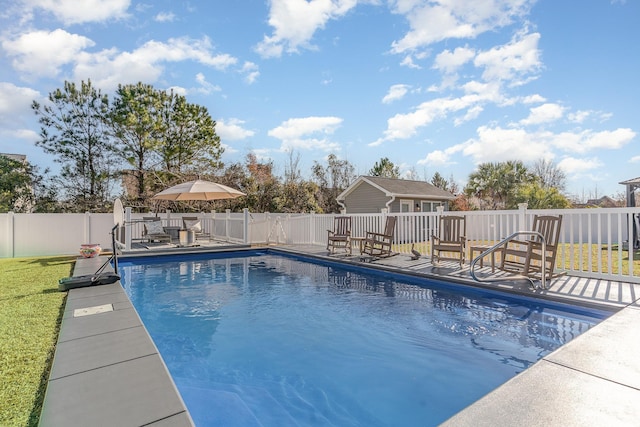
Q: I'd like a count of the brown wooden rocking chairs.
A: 4